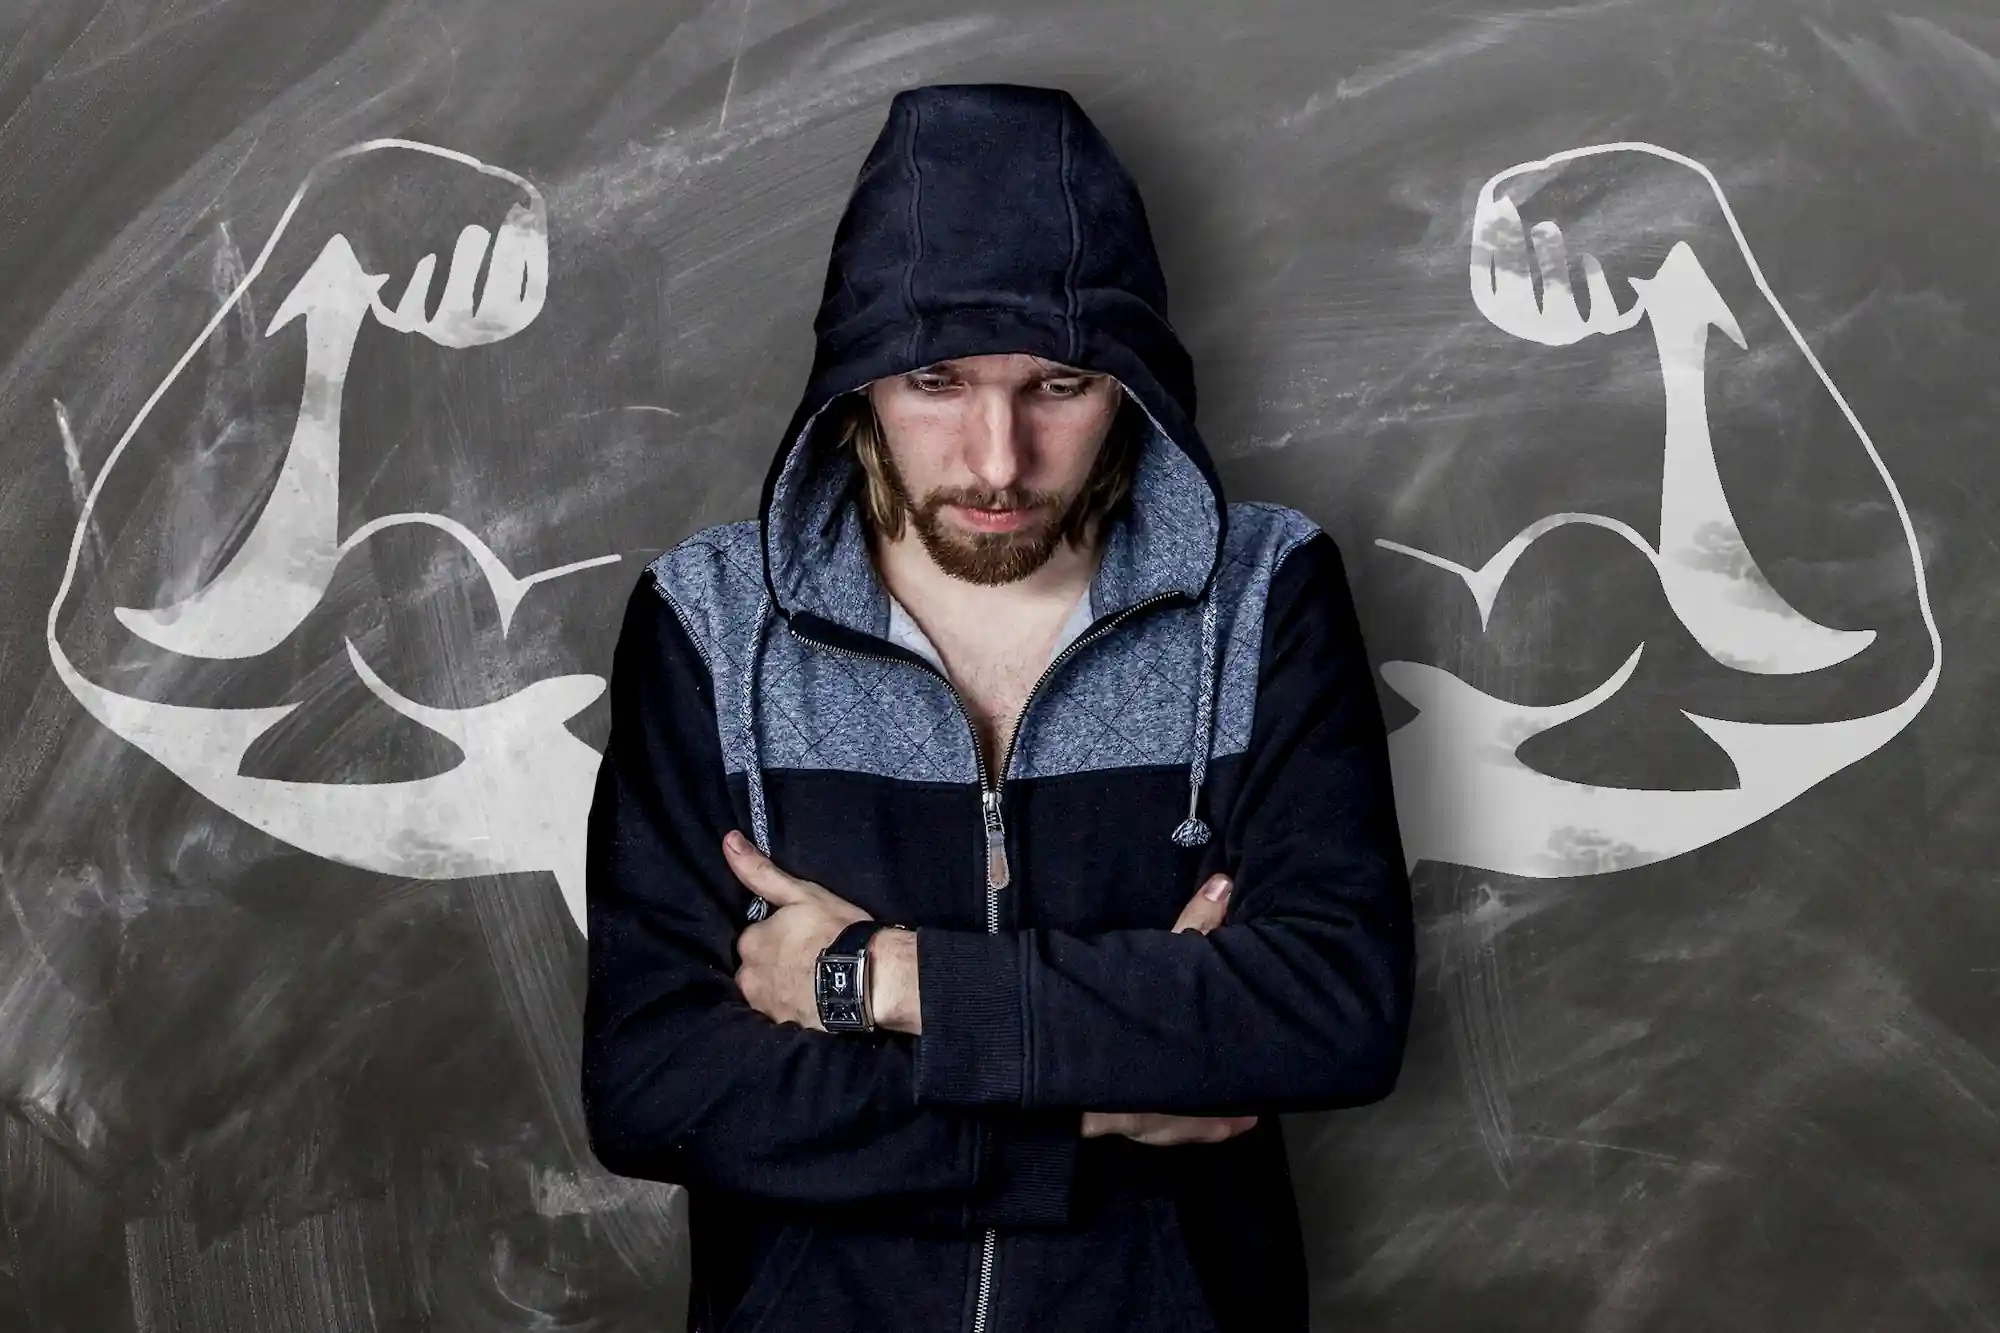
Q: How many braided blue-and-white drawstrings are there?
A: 2